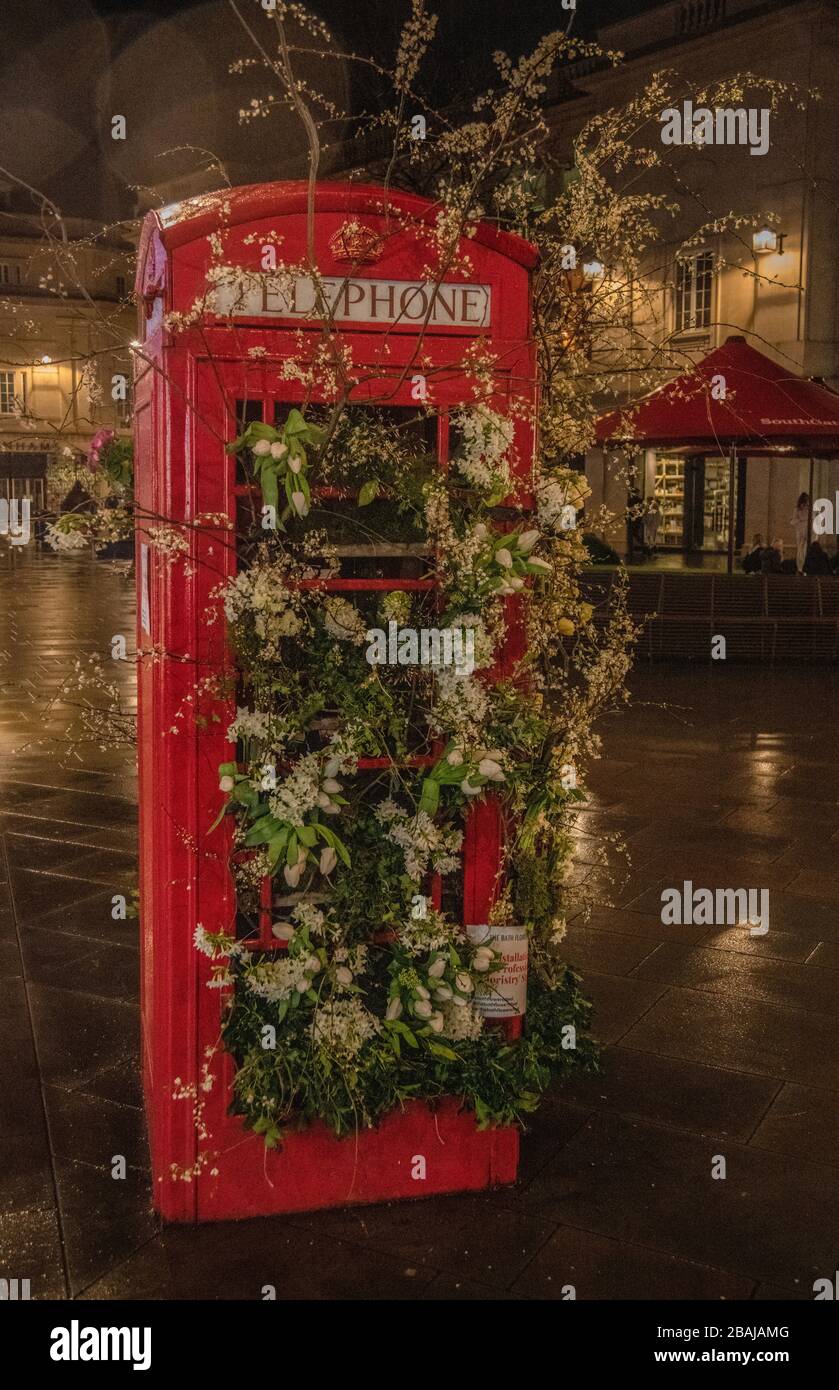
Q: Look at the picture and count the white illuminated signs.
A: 1